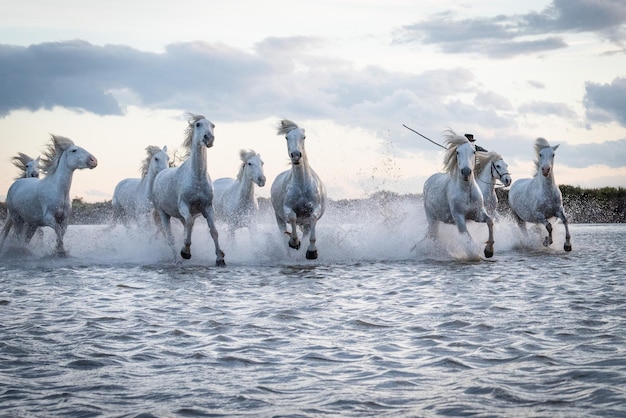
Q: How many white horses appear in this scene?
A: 9